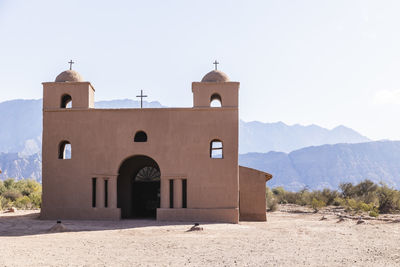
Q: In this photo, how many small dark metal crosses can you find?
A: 3